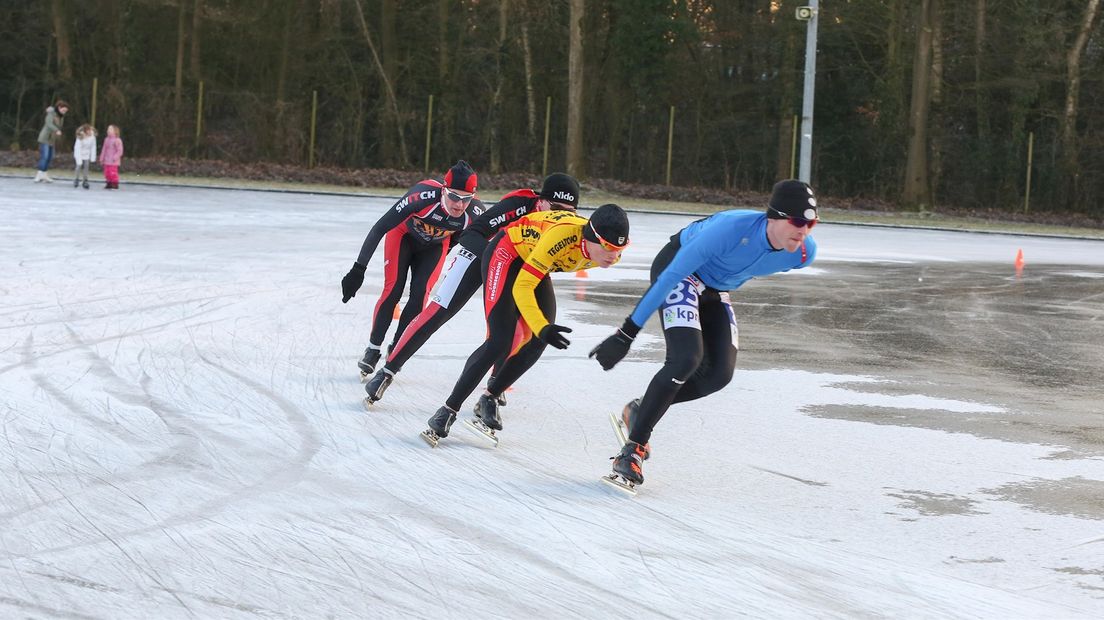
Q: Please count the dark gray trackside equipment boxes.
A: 0